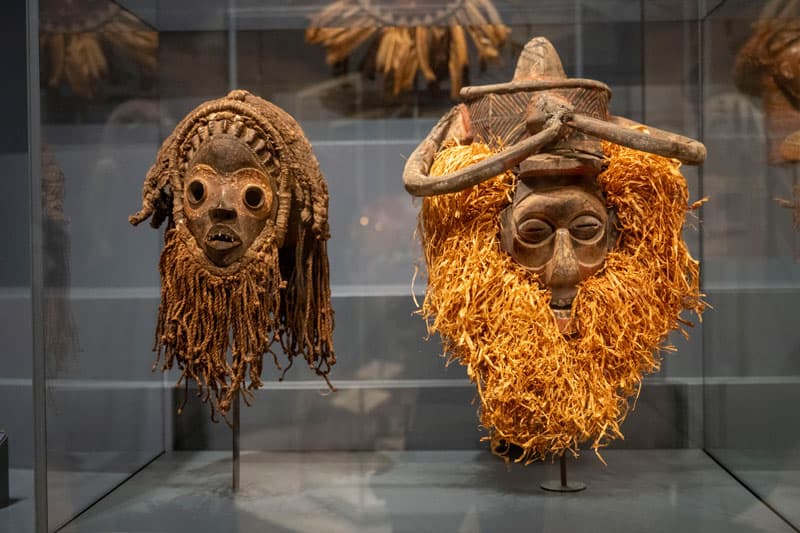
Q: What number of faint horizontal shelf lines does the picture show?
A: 3